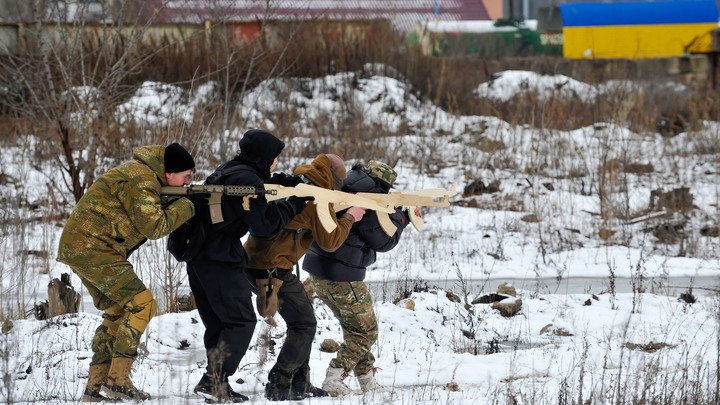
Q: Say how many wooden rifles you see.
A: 3